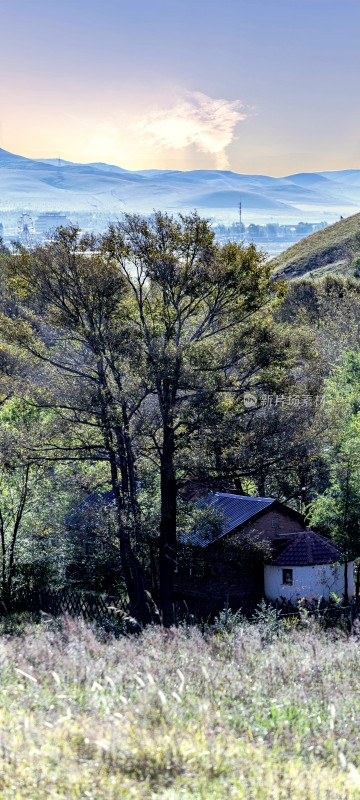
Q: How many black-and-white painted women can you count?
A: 0